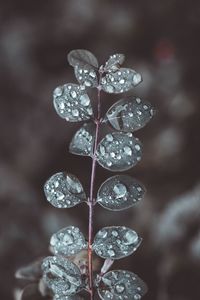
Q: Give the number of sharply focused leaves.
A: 14